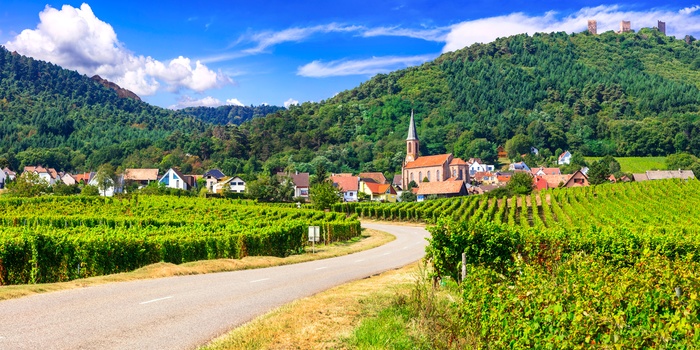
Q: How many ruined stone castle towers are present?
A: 3